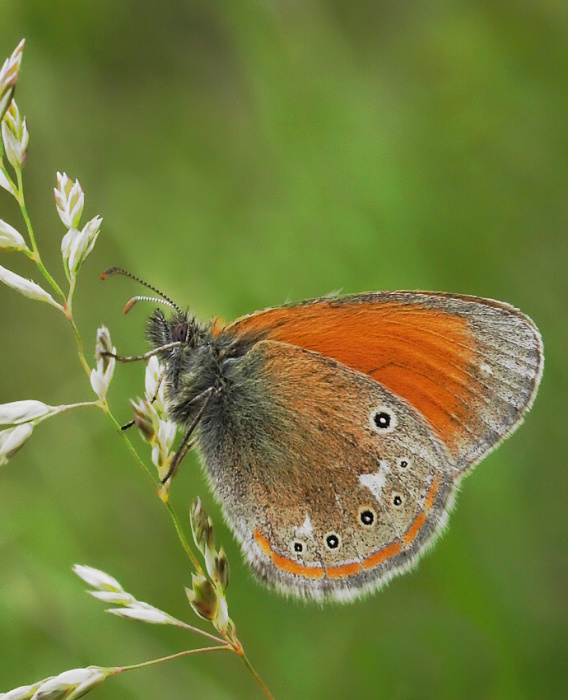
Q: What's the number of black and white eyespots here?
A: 6